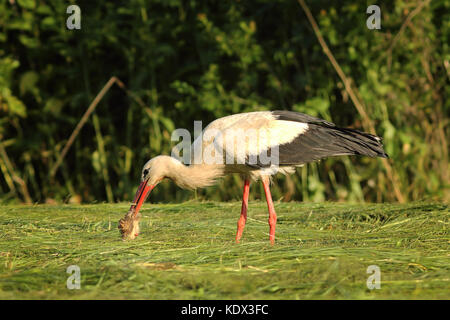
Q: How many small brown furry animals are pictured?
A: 1